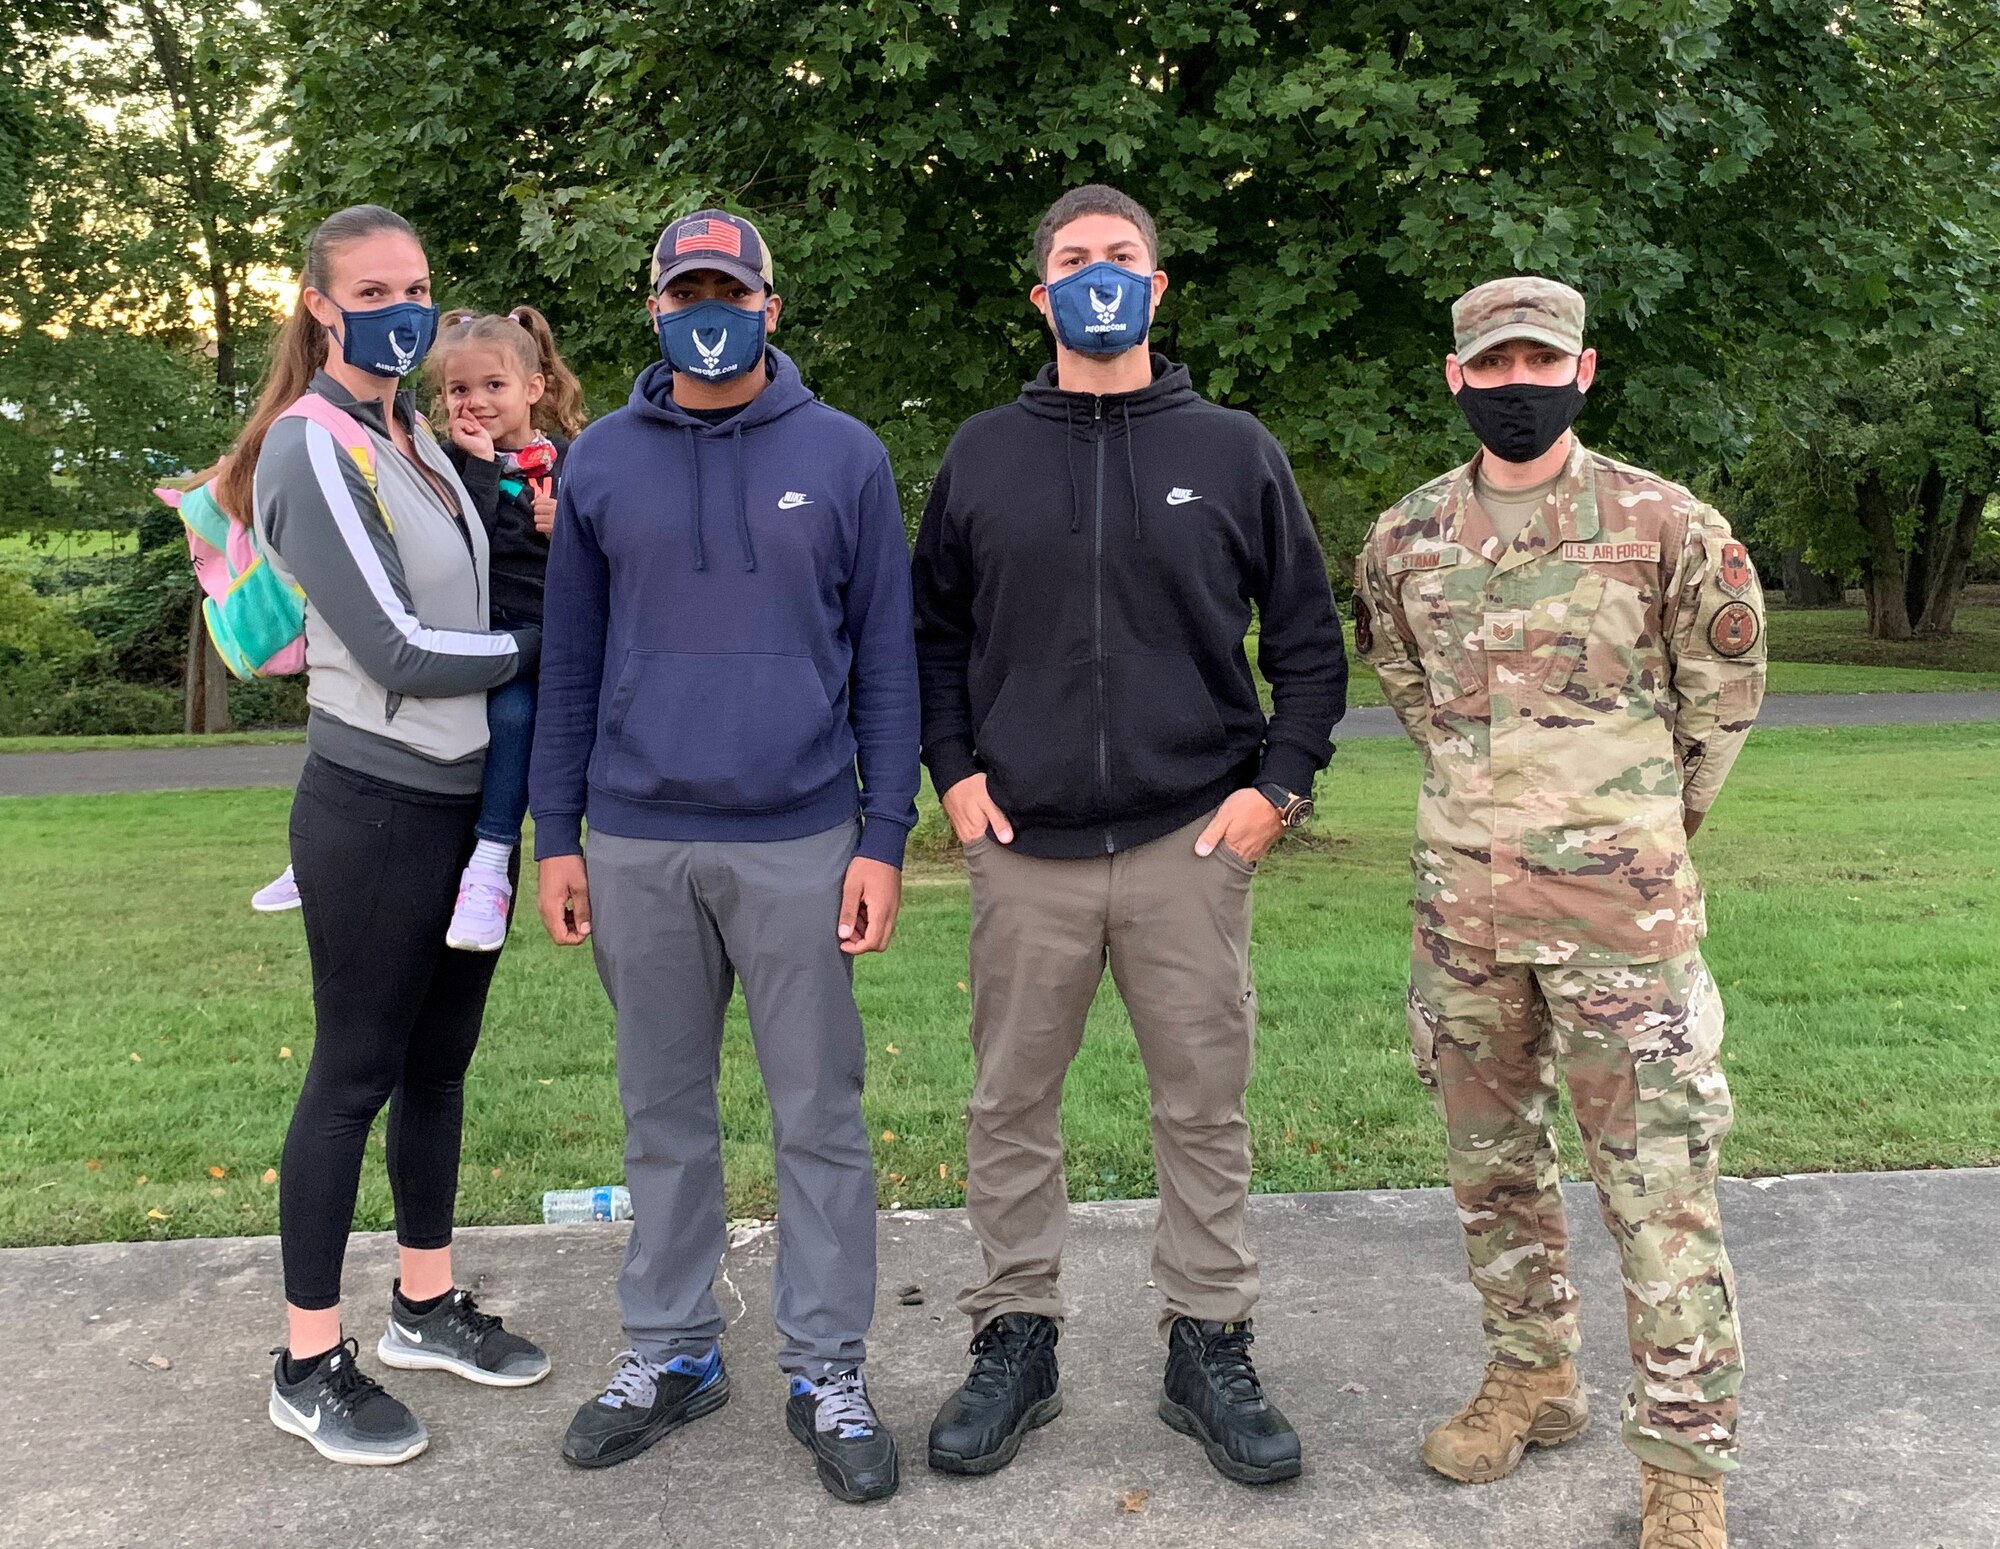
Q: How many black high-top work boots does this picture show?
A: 2